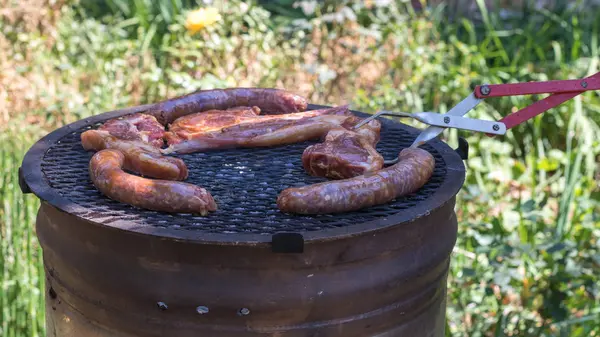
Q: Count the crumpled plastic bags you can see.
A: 0